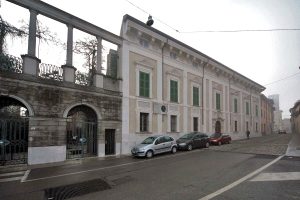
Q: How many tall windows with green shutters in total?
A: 7